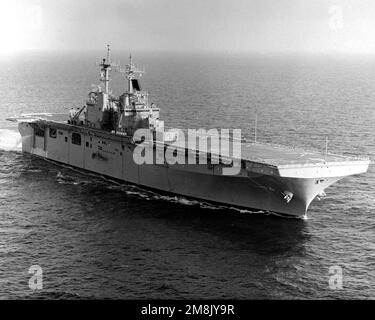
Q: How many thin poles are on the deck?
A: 2